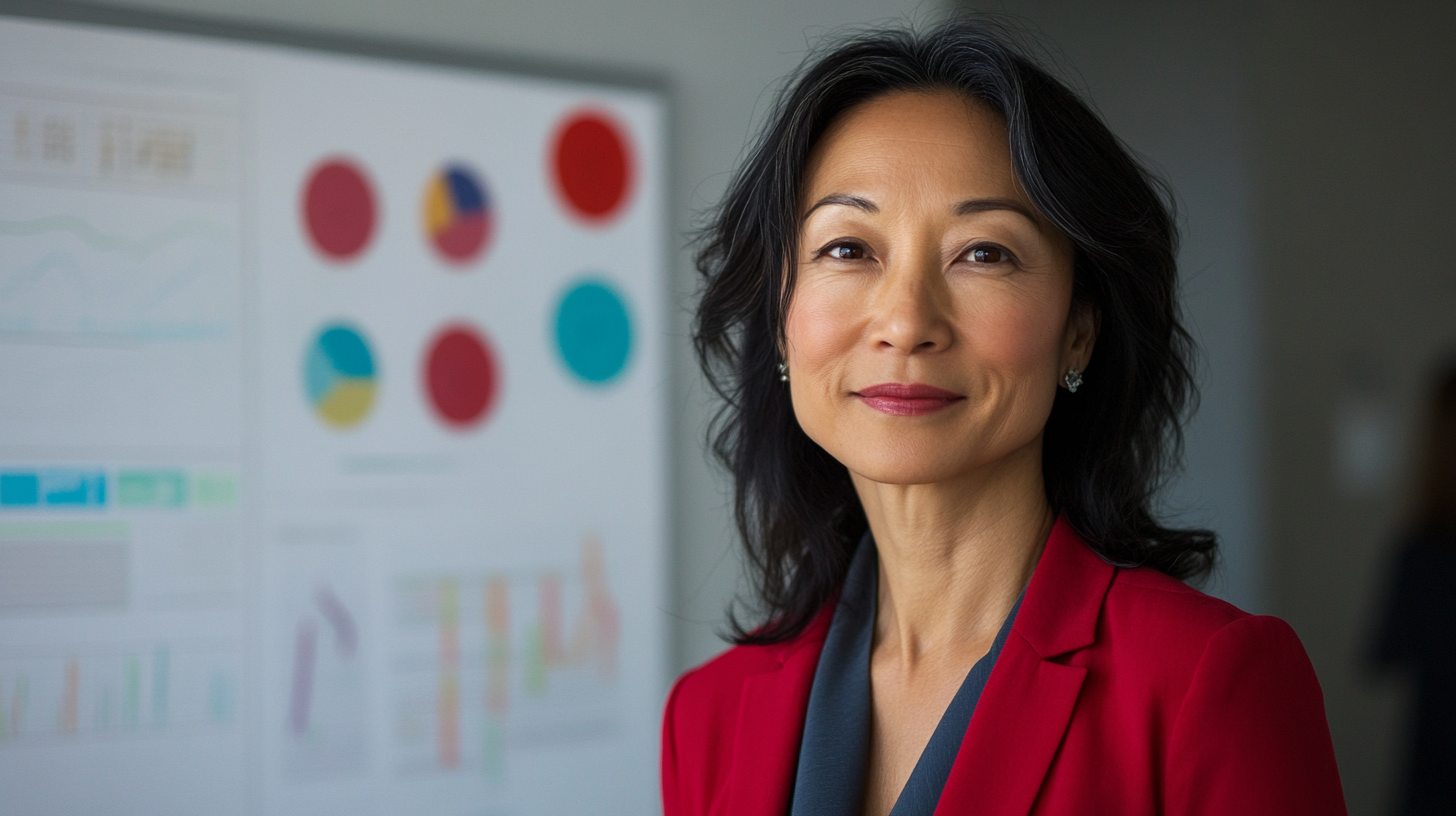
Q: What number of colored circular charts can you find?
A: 6